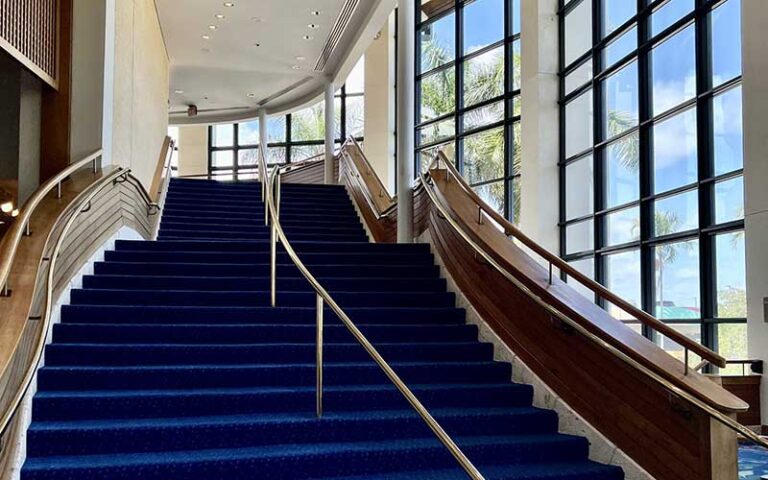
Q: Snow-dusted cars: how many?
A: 0